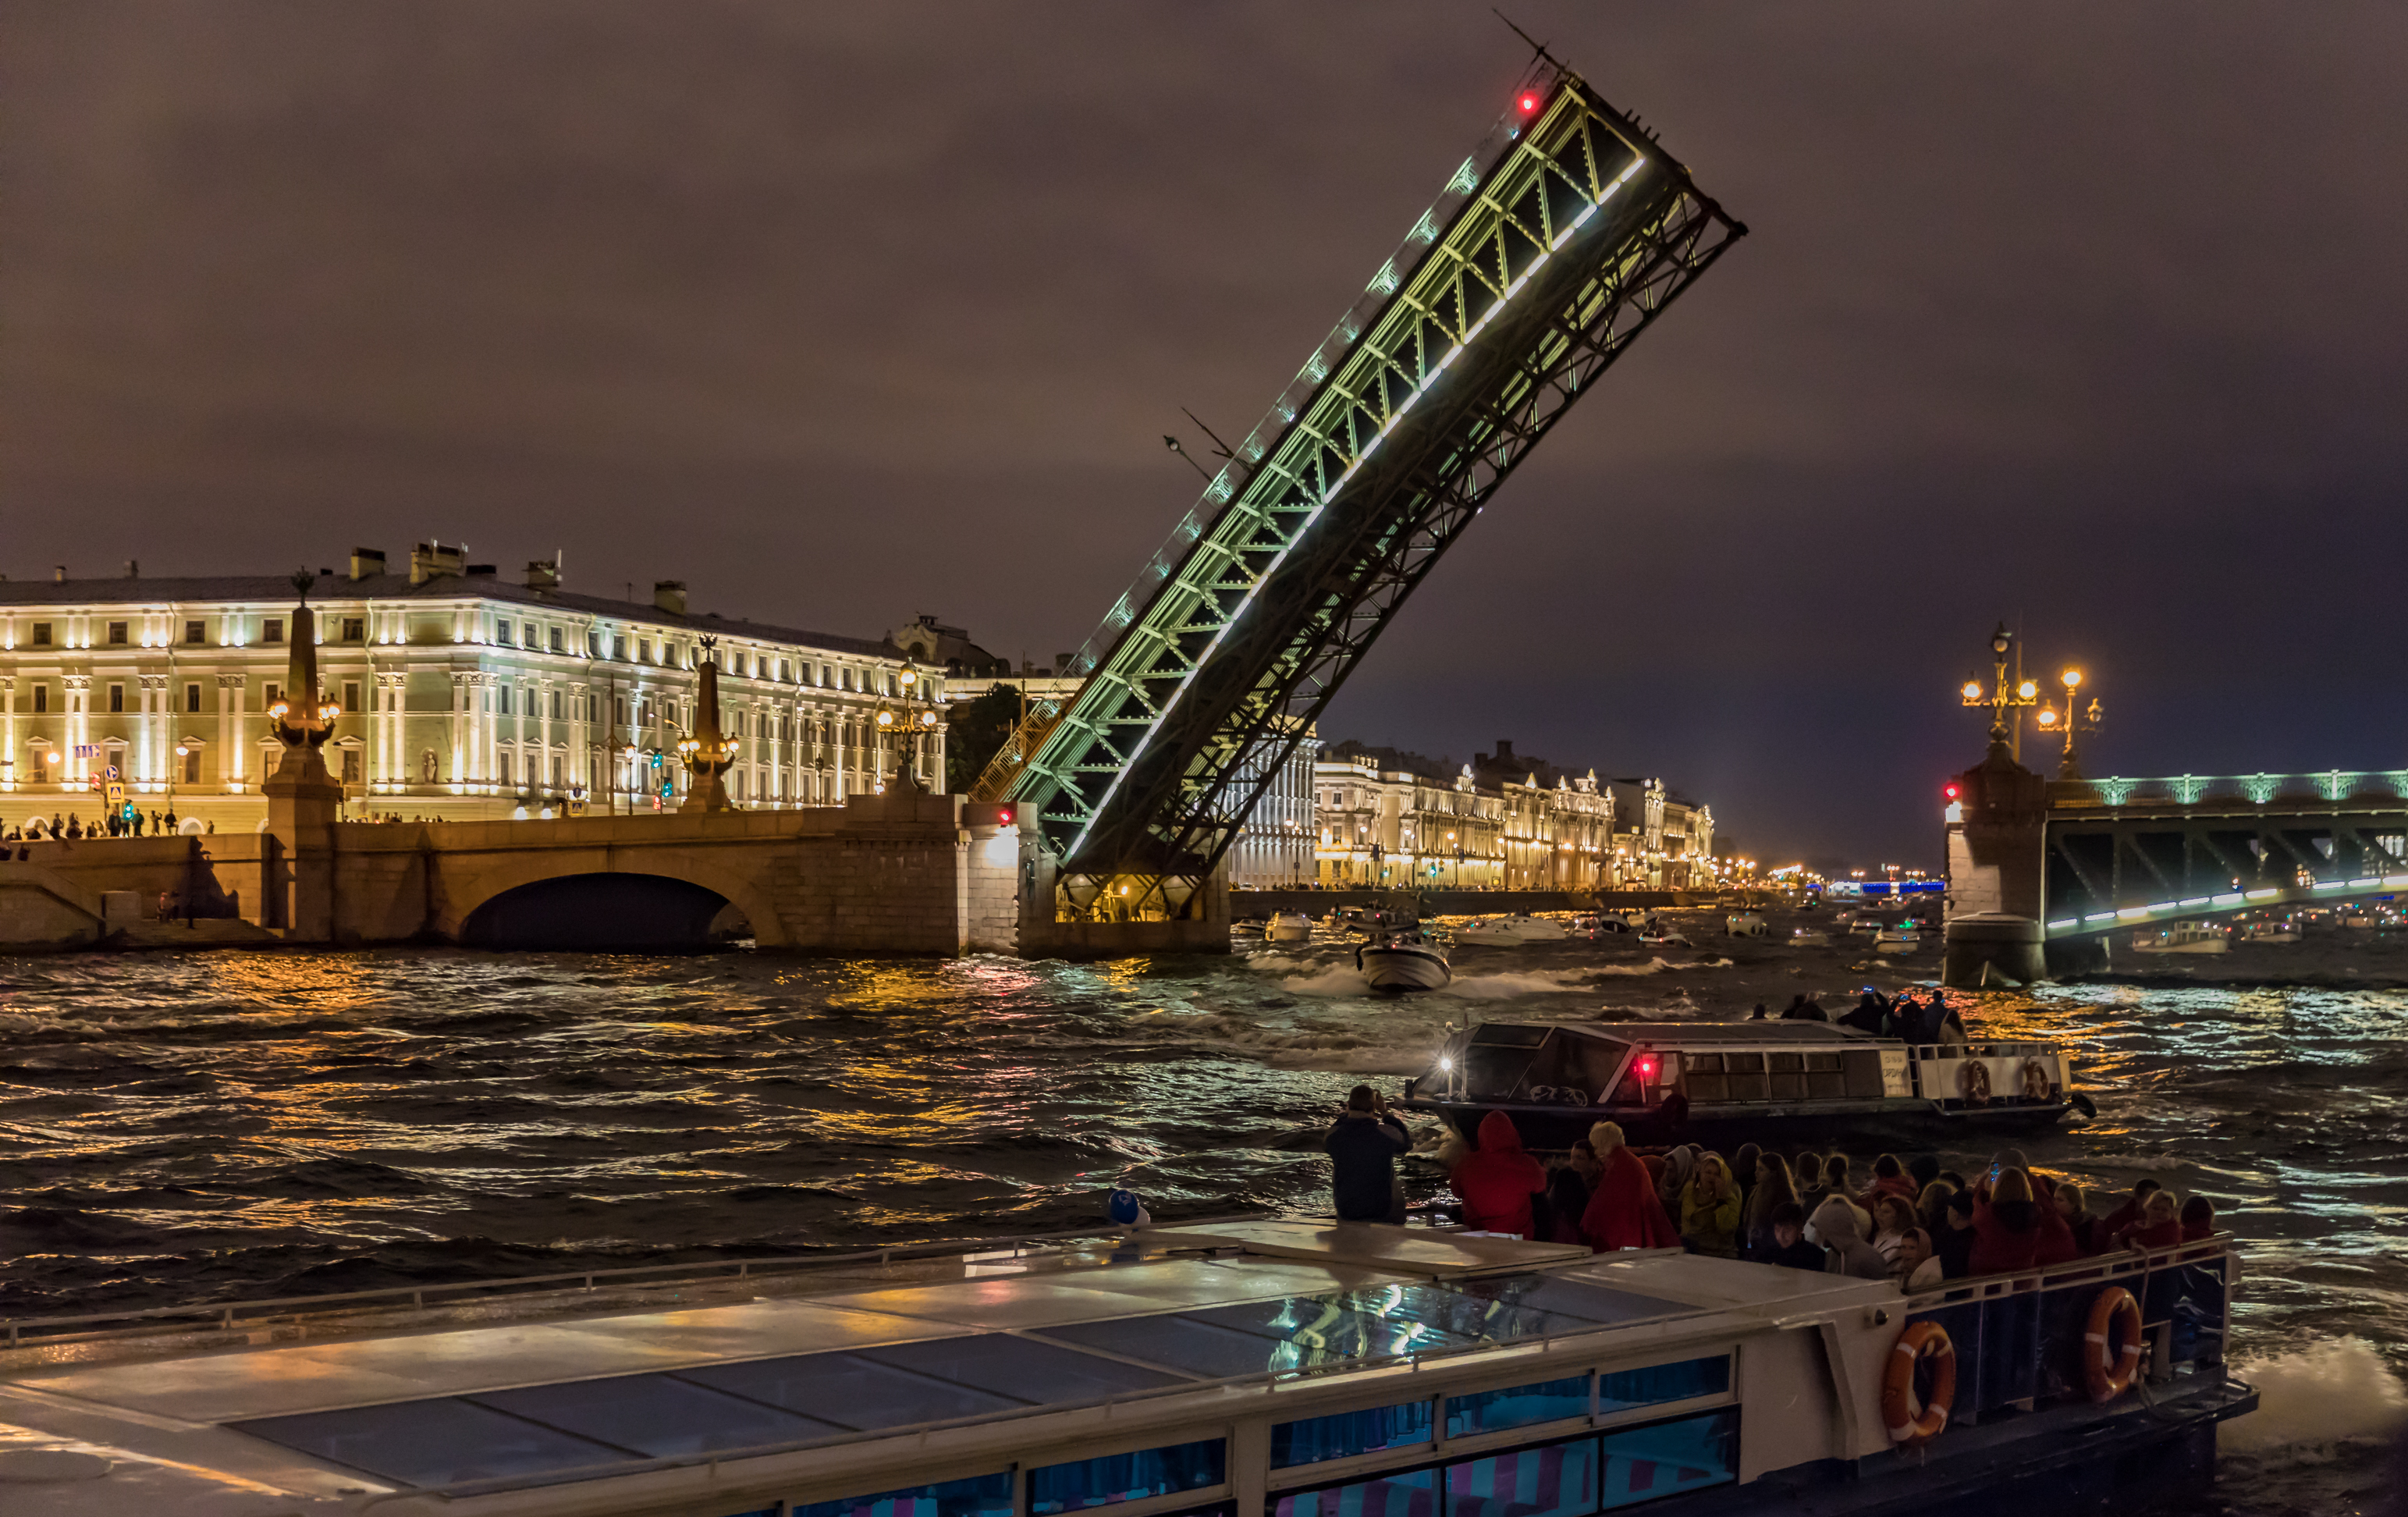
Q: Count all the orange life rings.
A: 4